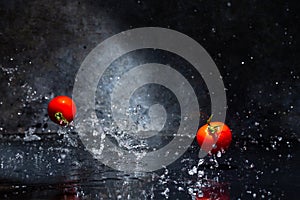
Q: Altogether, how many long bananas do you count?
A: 0